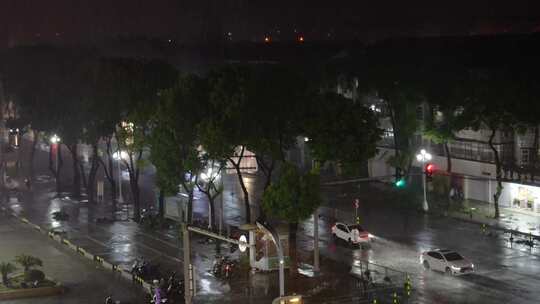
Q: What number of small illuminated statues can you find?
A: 0